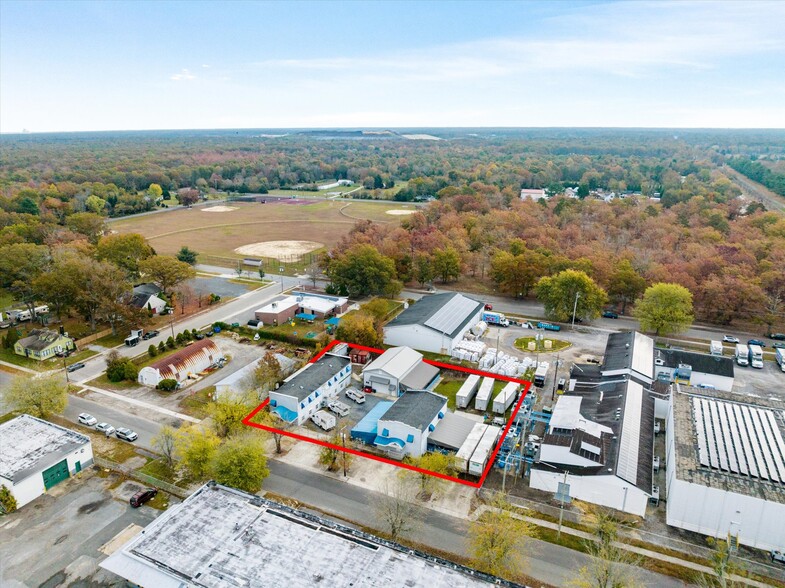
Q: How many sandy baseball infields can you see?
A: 3